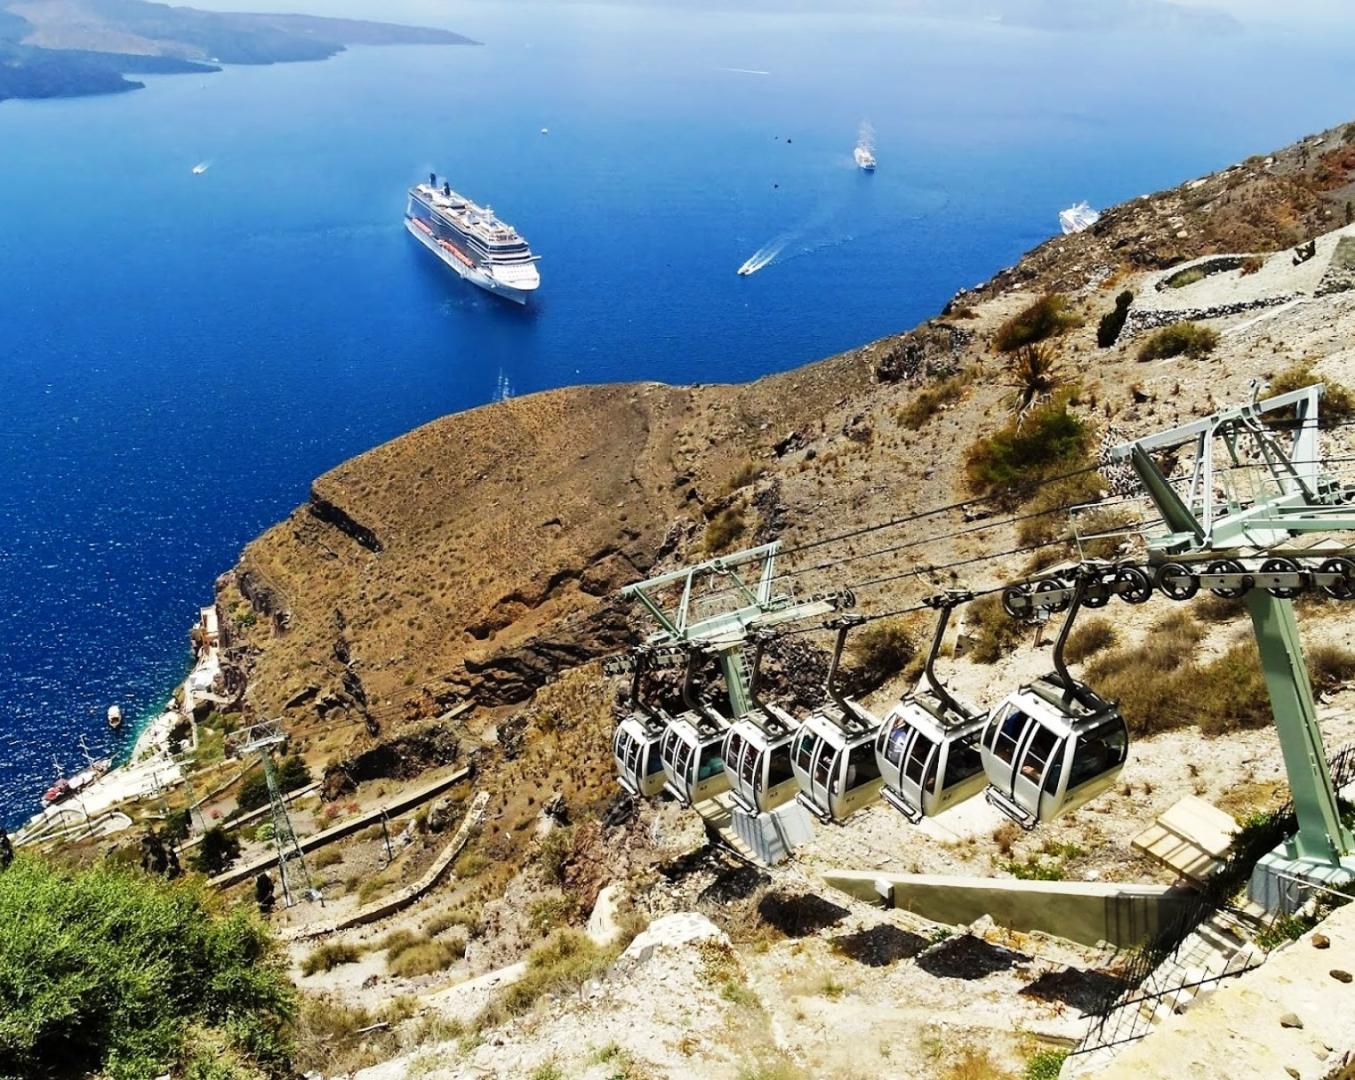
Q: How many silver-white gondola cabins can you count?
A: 6